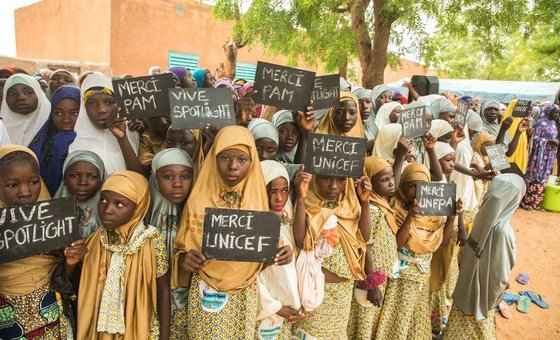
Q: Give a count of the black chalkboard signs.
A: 12